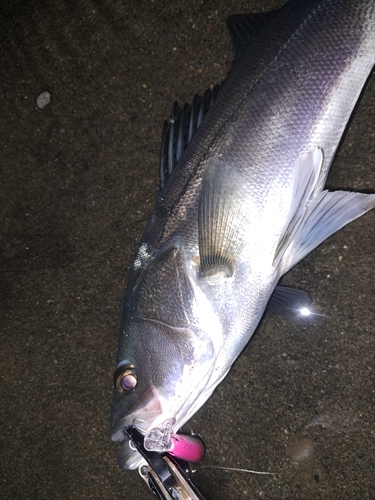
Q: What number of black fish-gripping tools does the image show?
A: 1